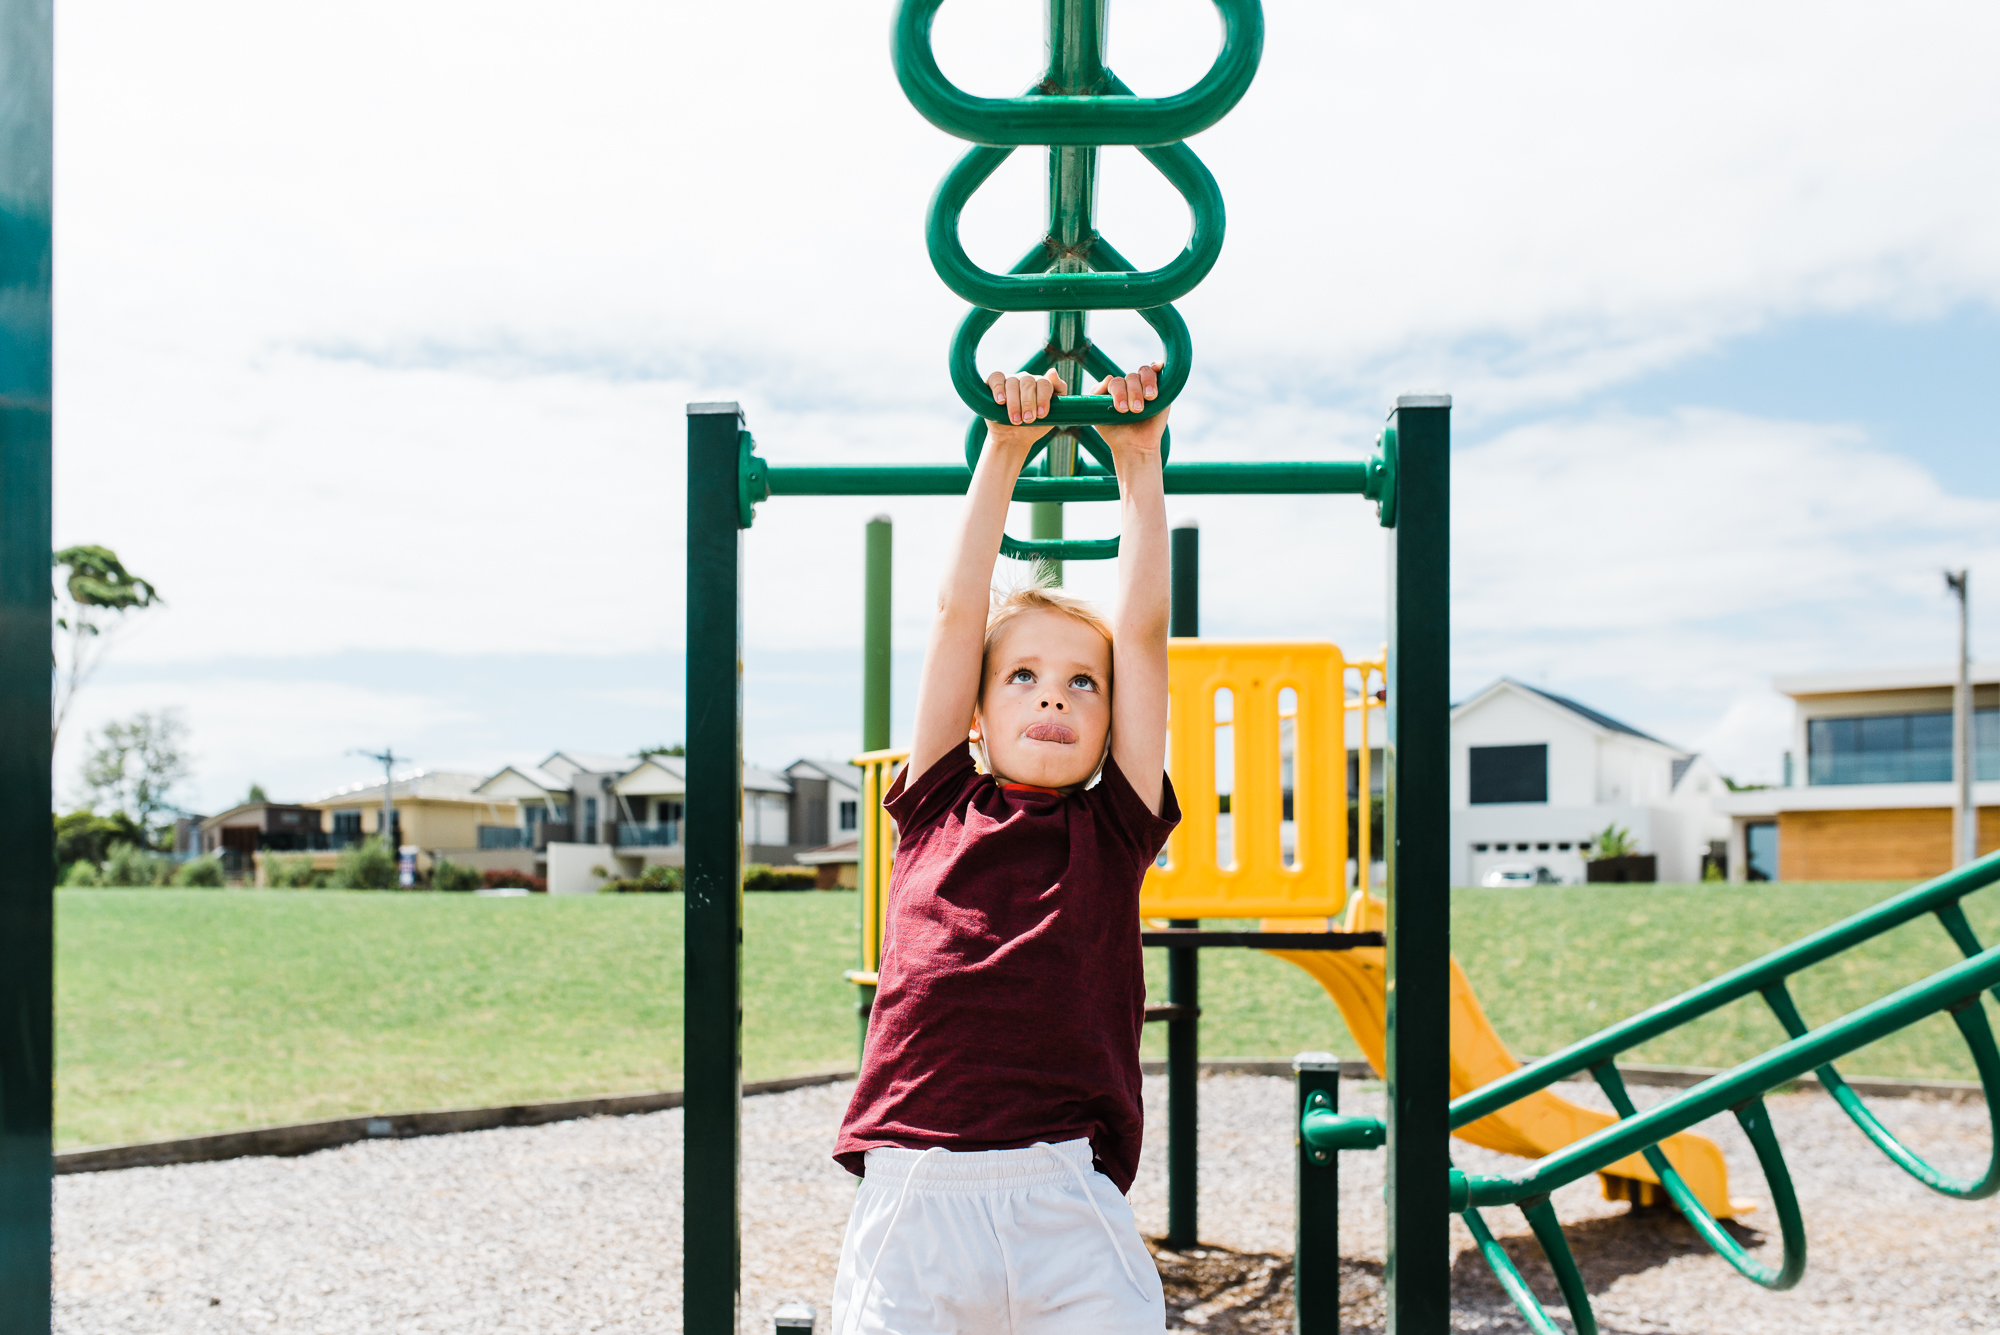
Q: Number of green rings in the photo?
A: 5